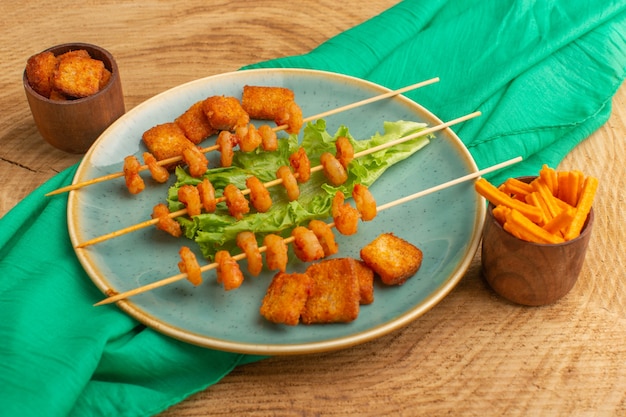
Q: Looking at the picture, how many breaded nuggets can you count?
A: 13